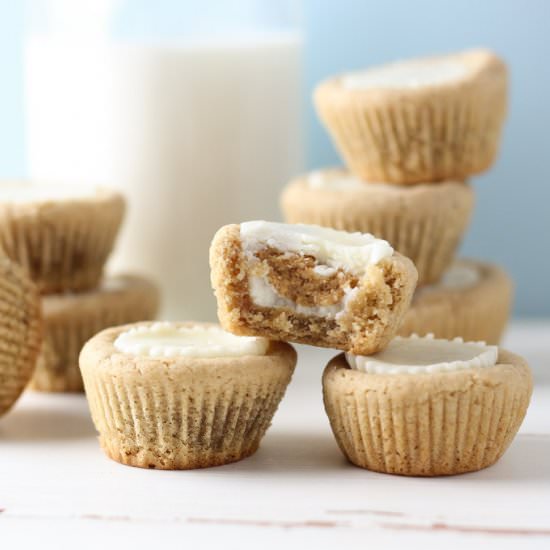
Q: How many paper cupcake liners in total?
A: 0